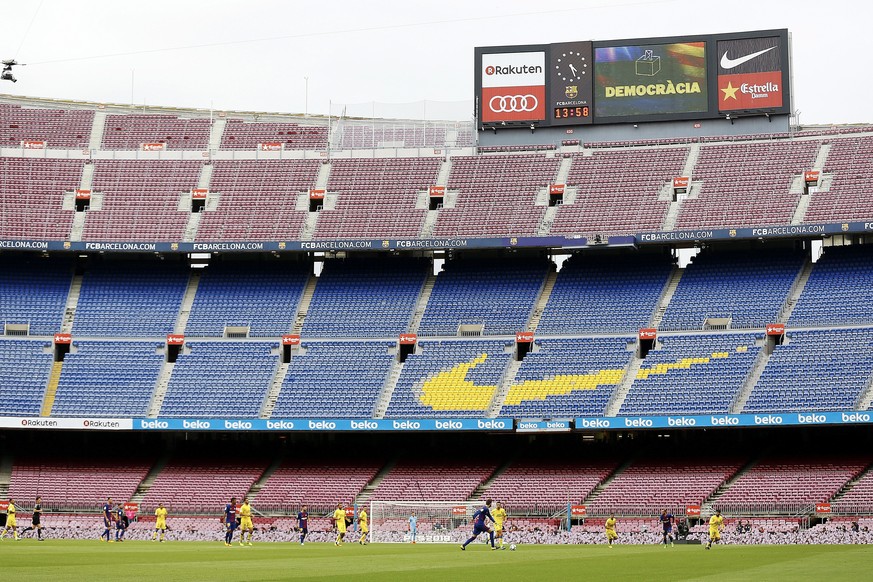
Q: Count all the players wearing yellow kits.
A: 8